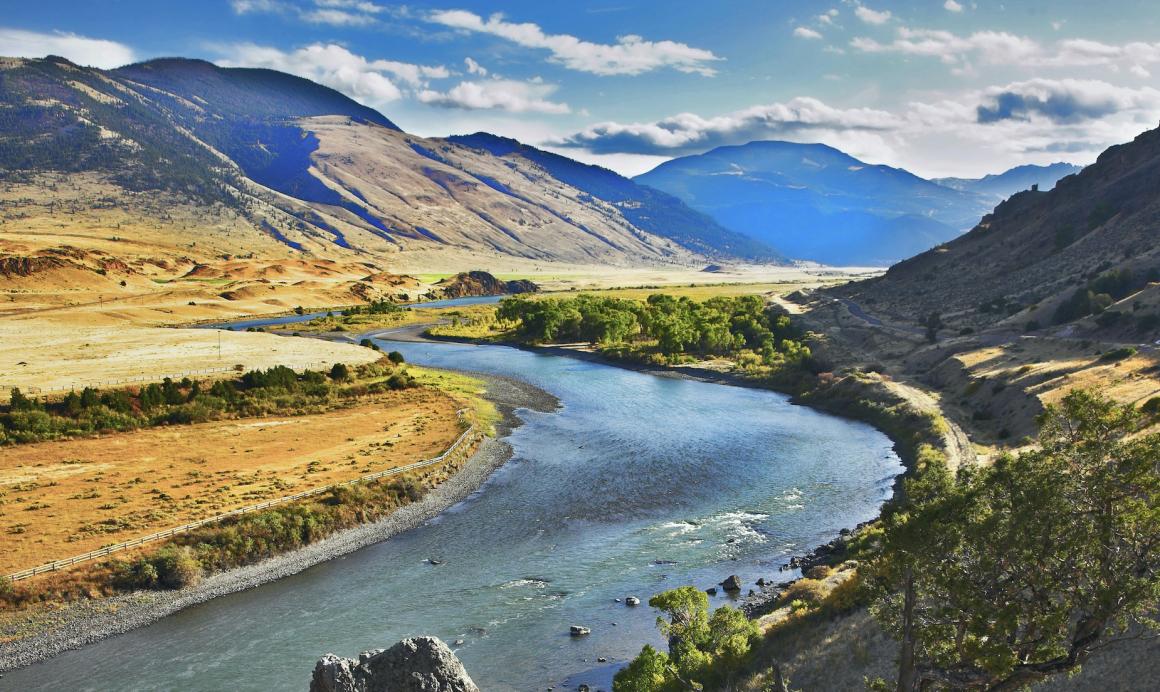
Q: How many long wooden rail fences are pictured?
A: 1